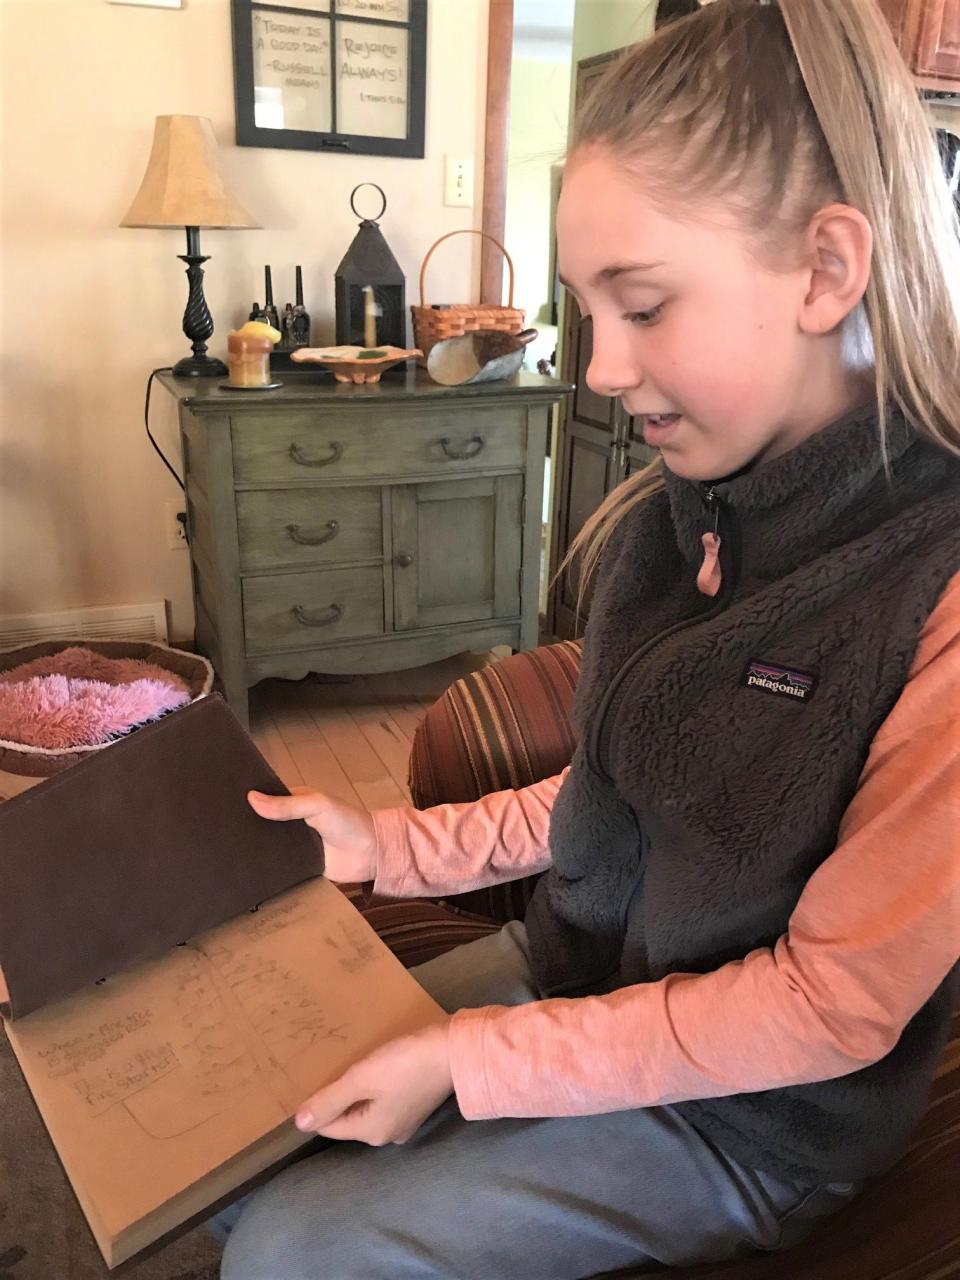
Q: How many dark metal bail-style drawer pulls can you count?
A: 4